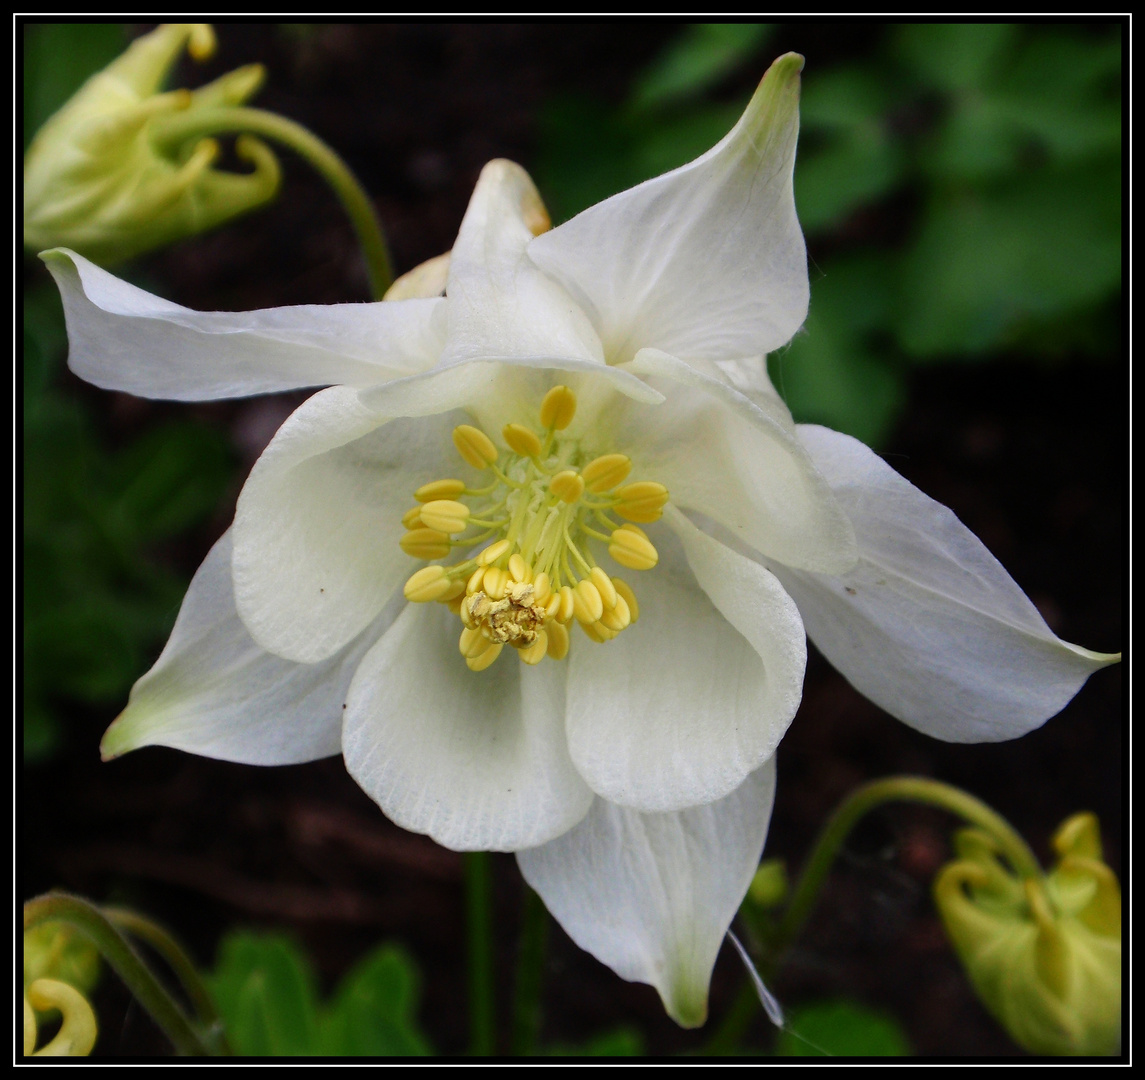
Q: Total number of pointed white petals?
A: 5